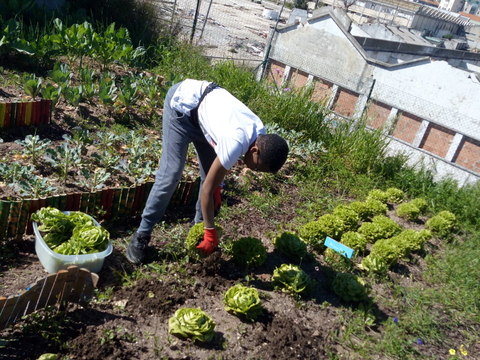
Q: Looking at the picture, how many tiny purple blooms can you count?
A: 2